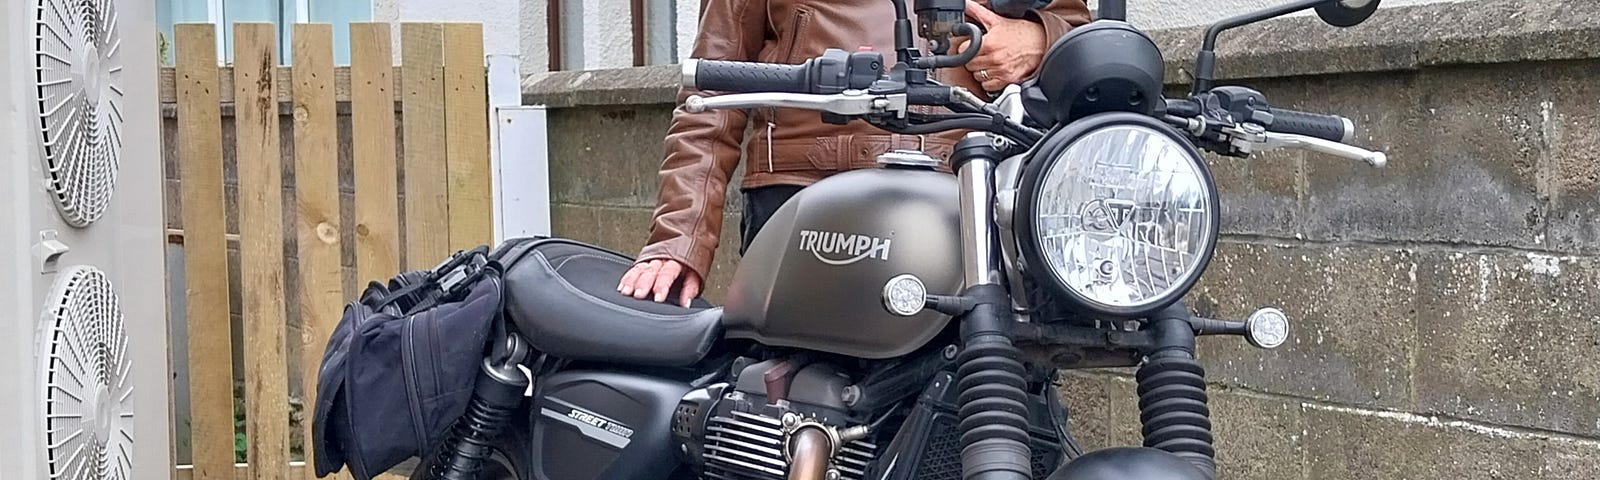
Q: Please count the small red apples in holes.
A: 0